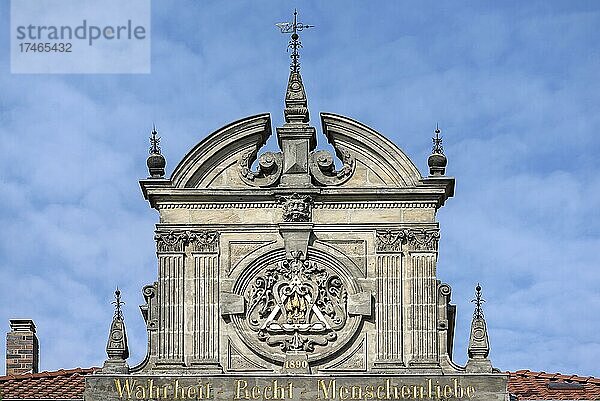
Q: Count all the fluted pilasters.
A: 4